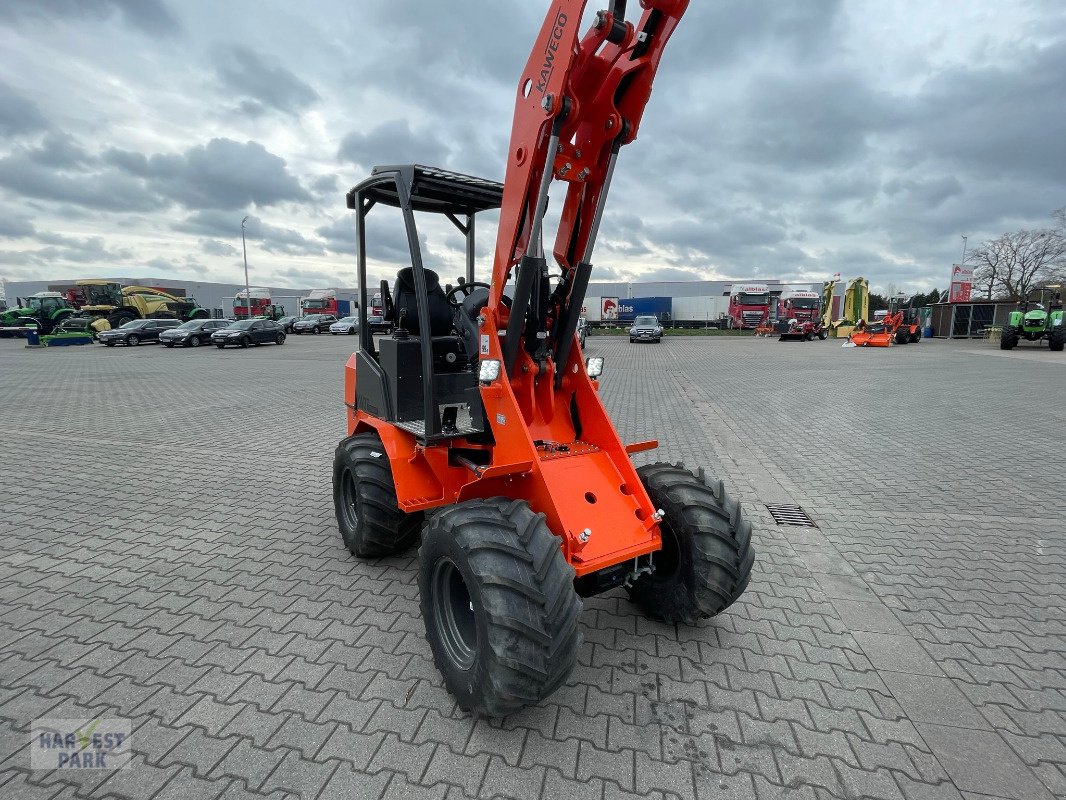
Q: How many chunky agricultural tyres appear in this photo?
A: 3